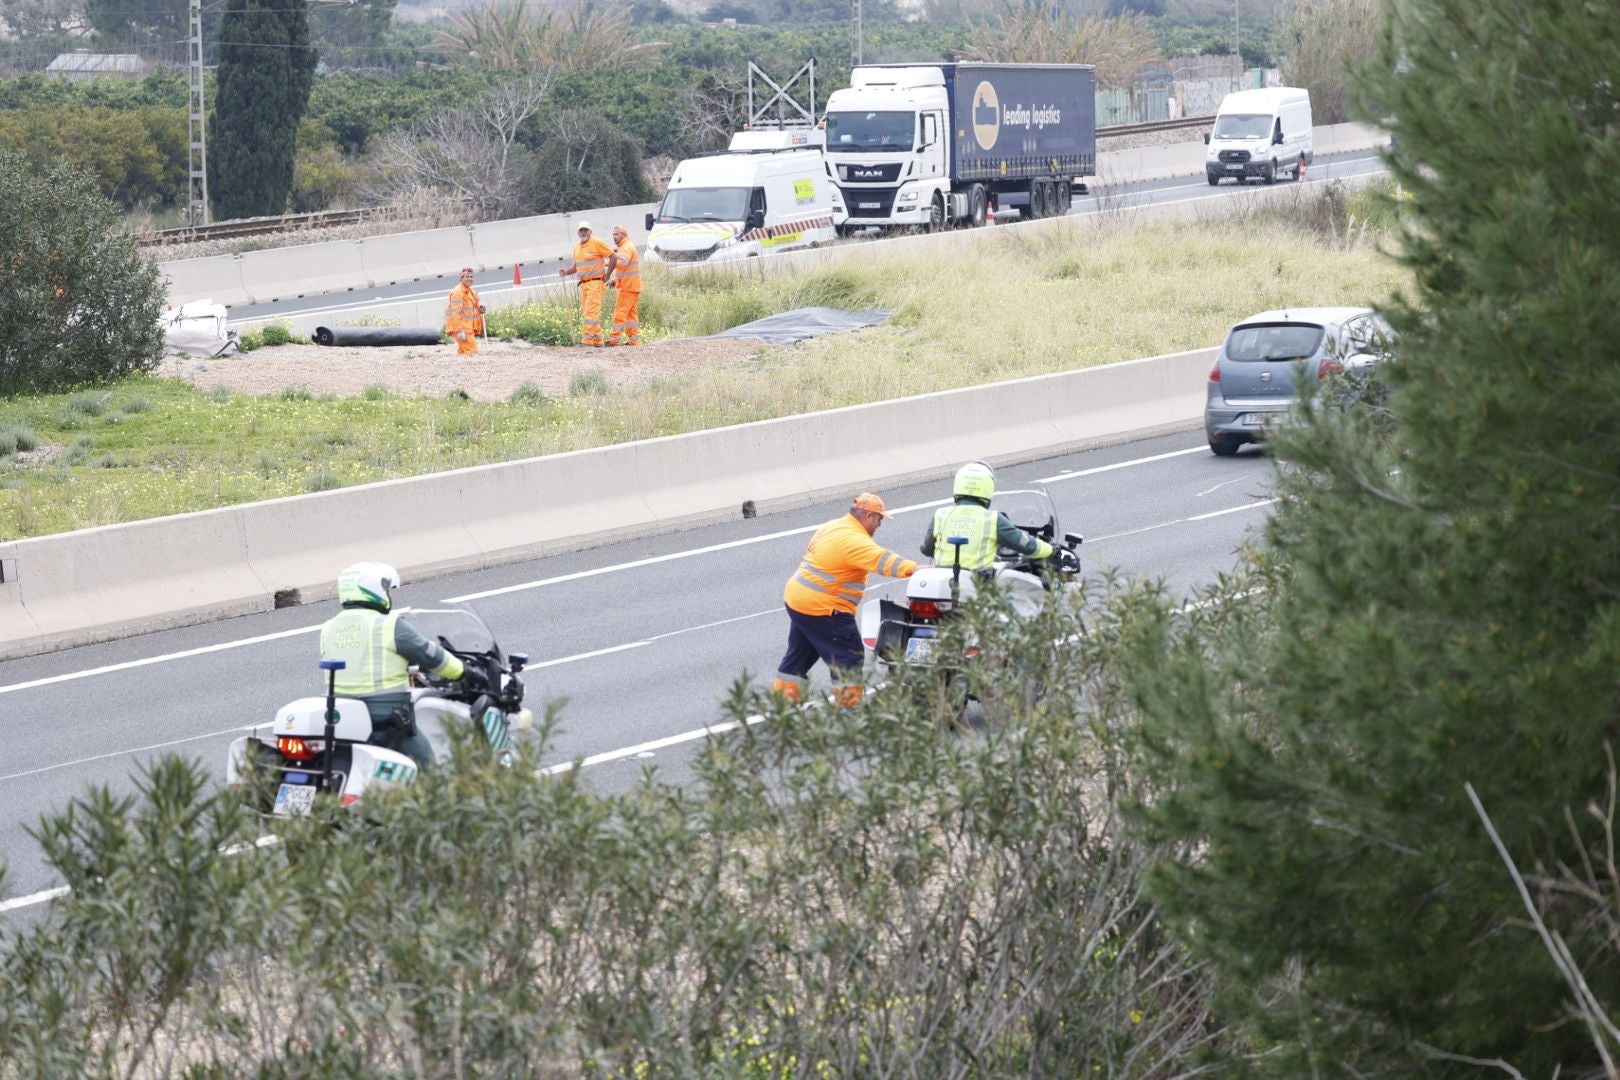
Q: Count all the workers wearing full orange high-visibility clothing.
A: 3